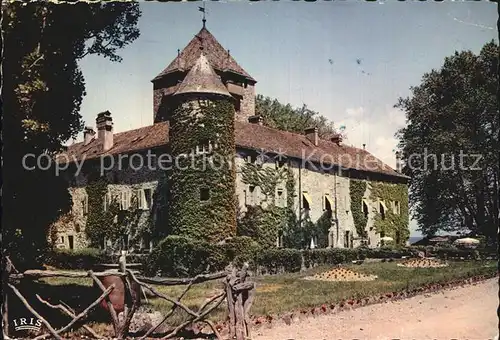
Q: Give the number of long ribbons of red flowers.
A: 1